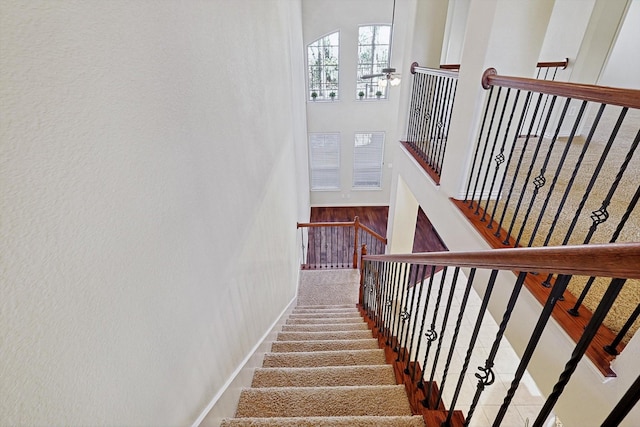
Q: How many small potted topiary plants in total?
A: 4